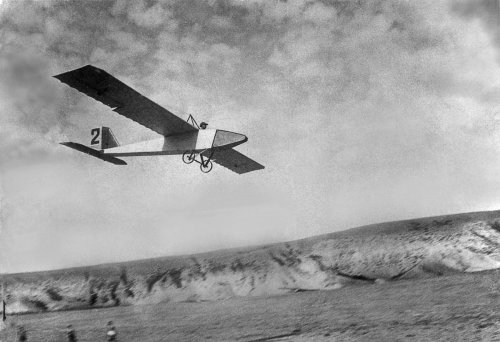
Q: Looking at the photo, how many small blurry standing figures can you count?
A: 3